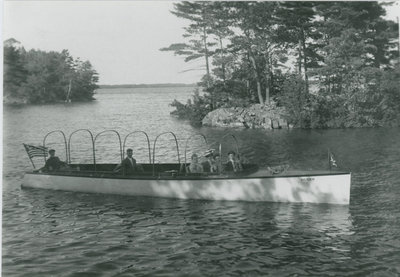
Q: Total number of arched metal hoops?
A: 7